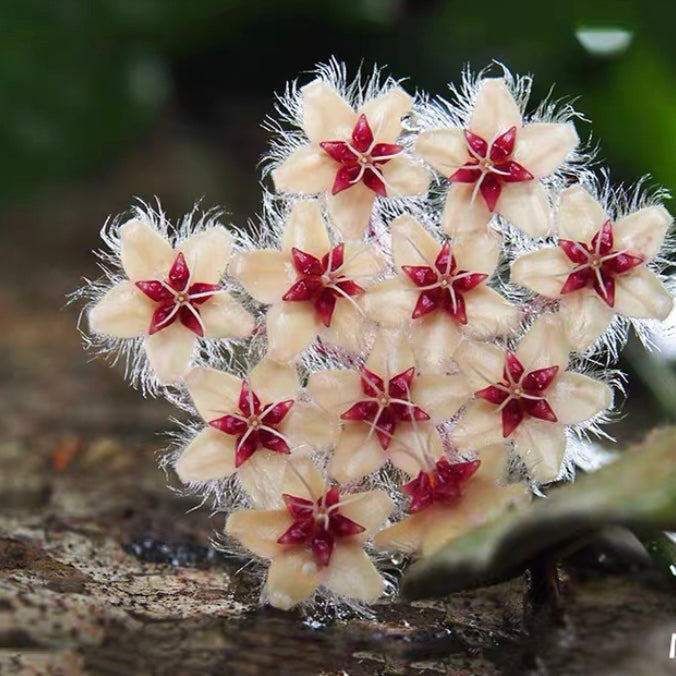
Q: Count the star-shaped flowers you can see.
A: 11